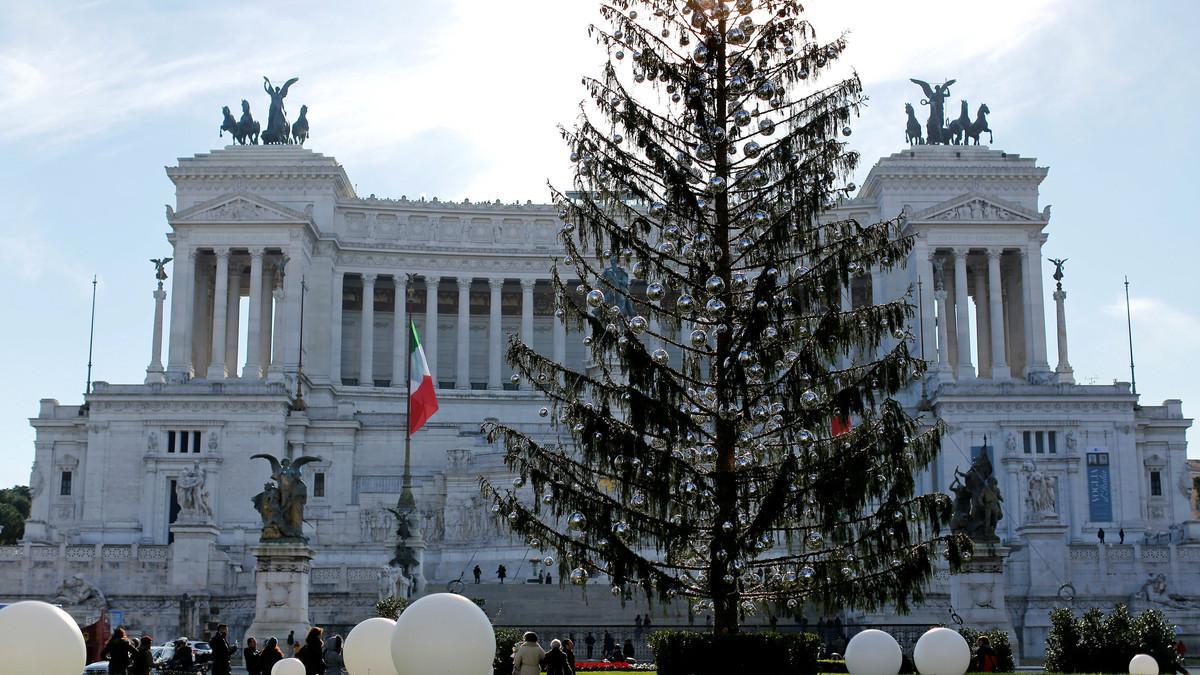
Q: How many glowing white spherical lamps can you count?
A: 7